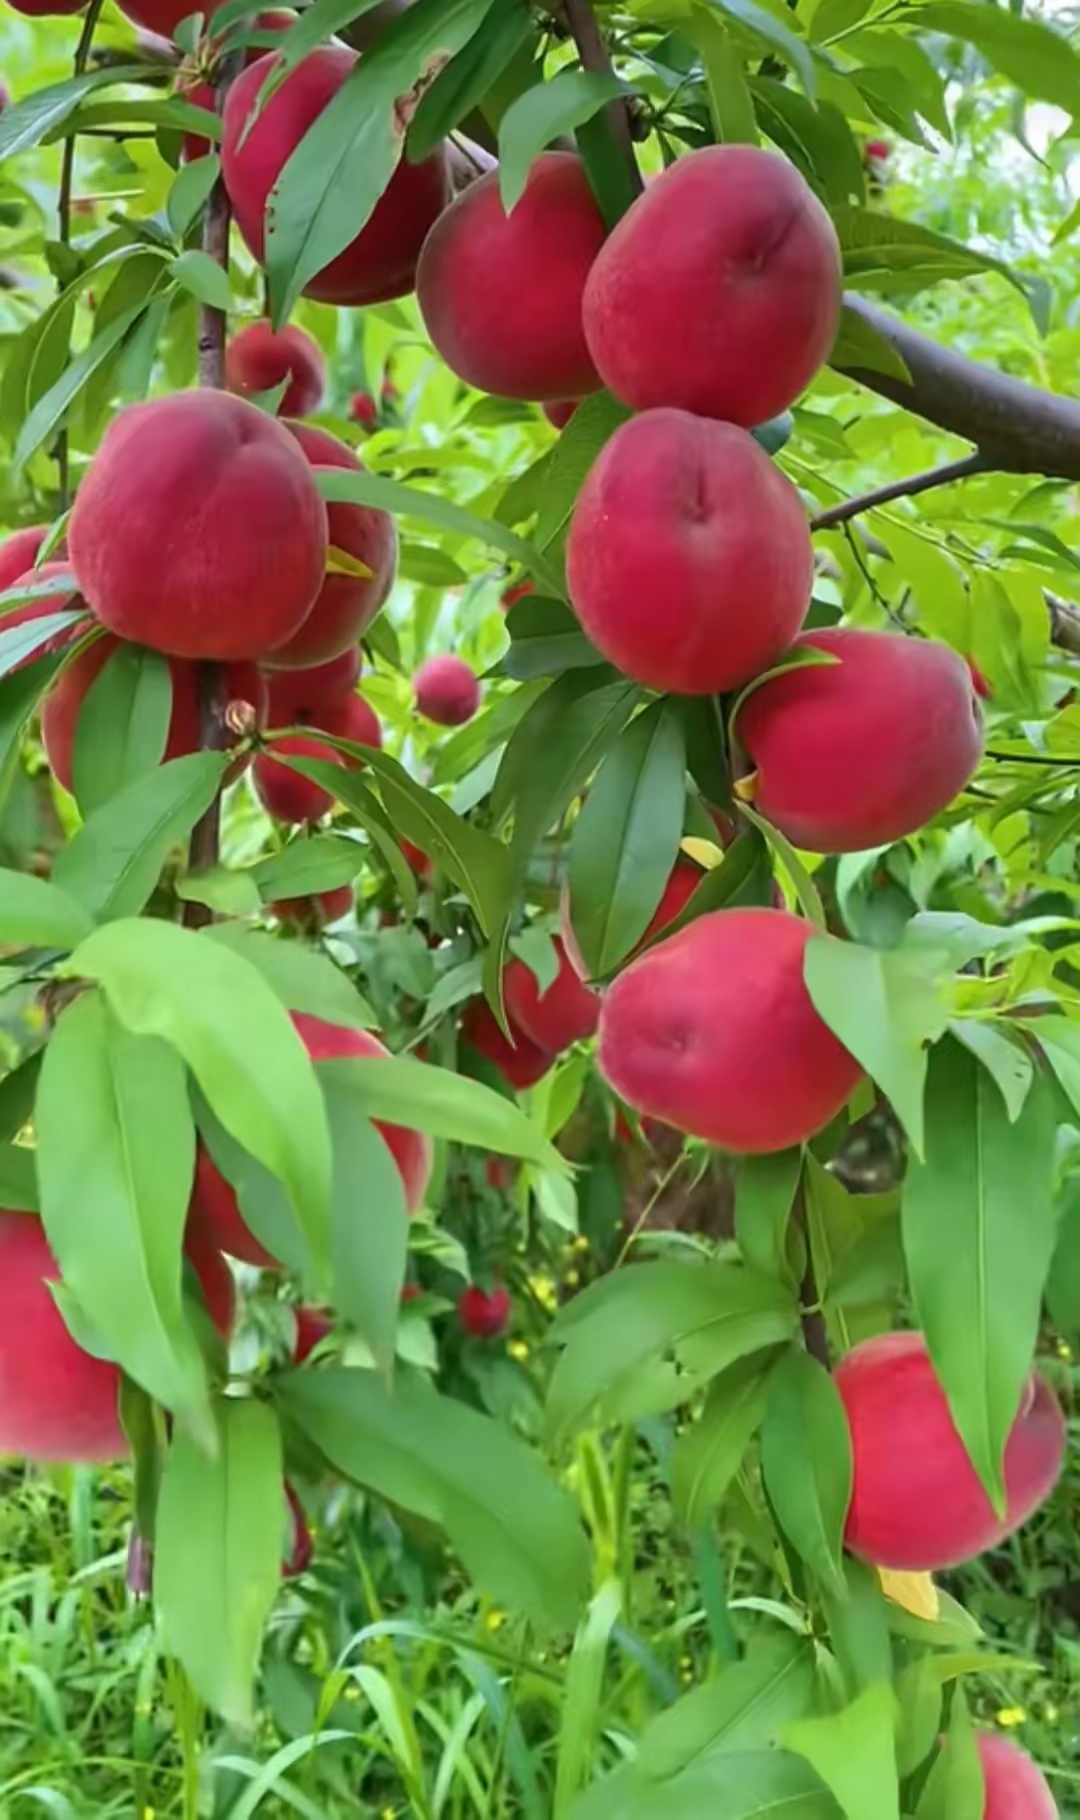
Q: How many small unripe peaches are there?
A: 0